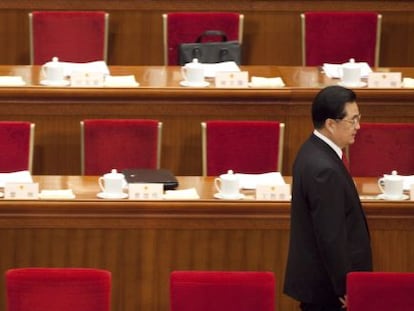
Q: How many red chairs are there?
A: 10